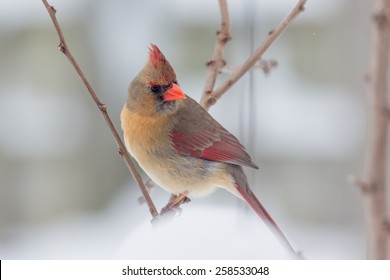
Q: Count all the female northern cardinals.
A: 1